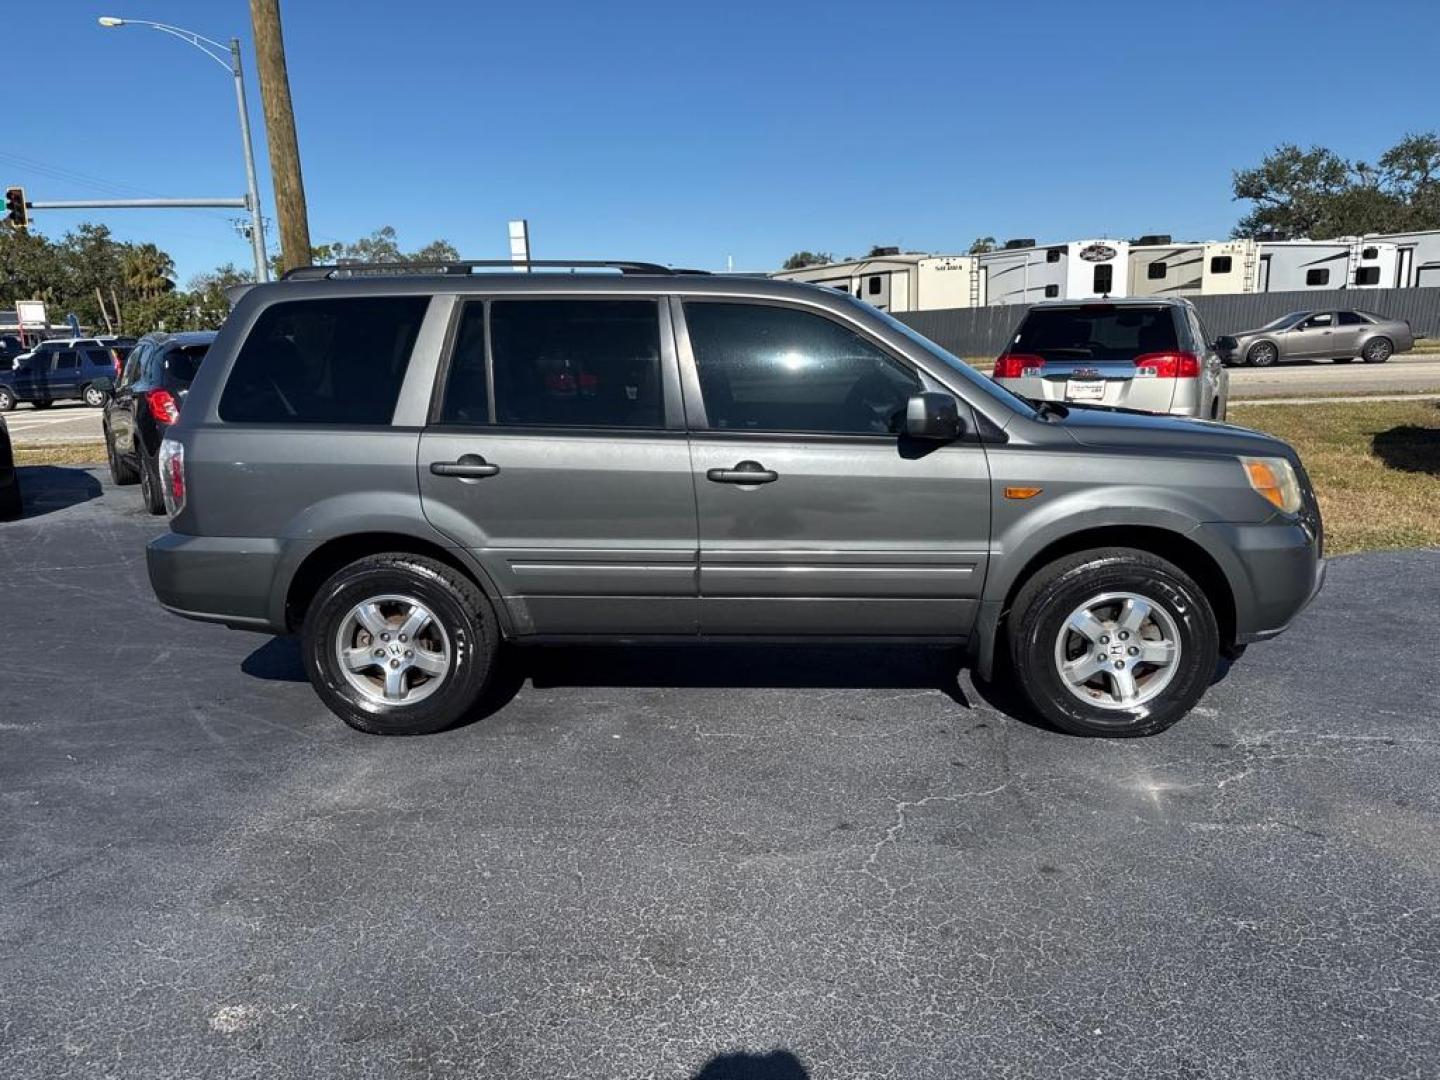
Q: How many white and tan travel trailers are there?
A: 5